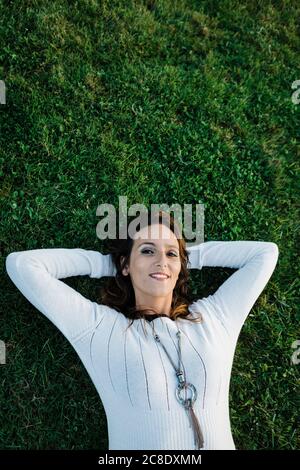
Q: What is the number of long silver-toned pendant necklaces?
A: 1